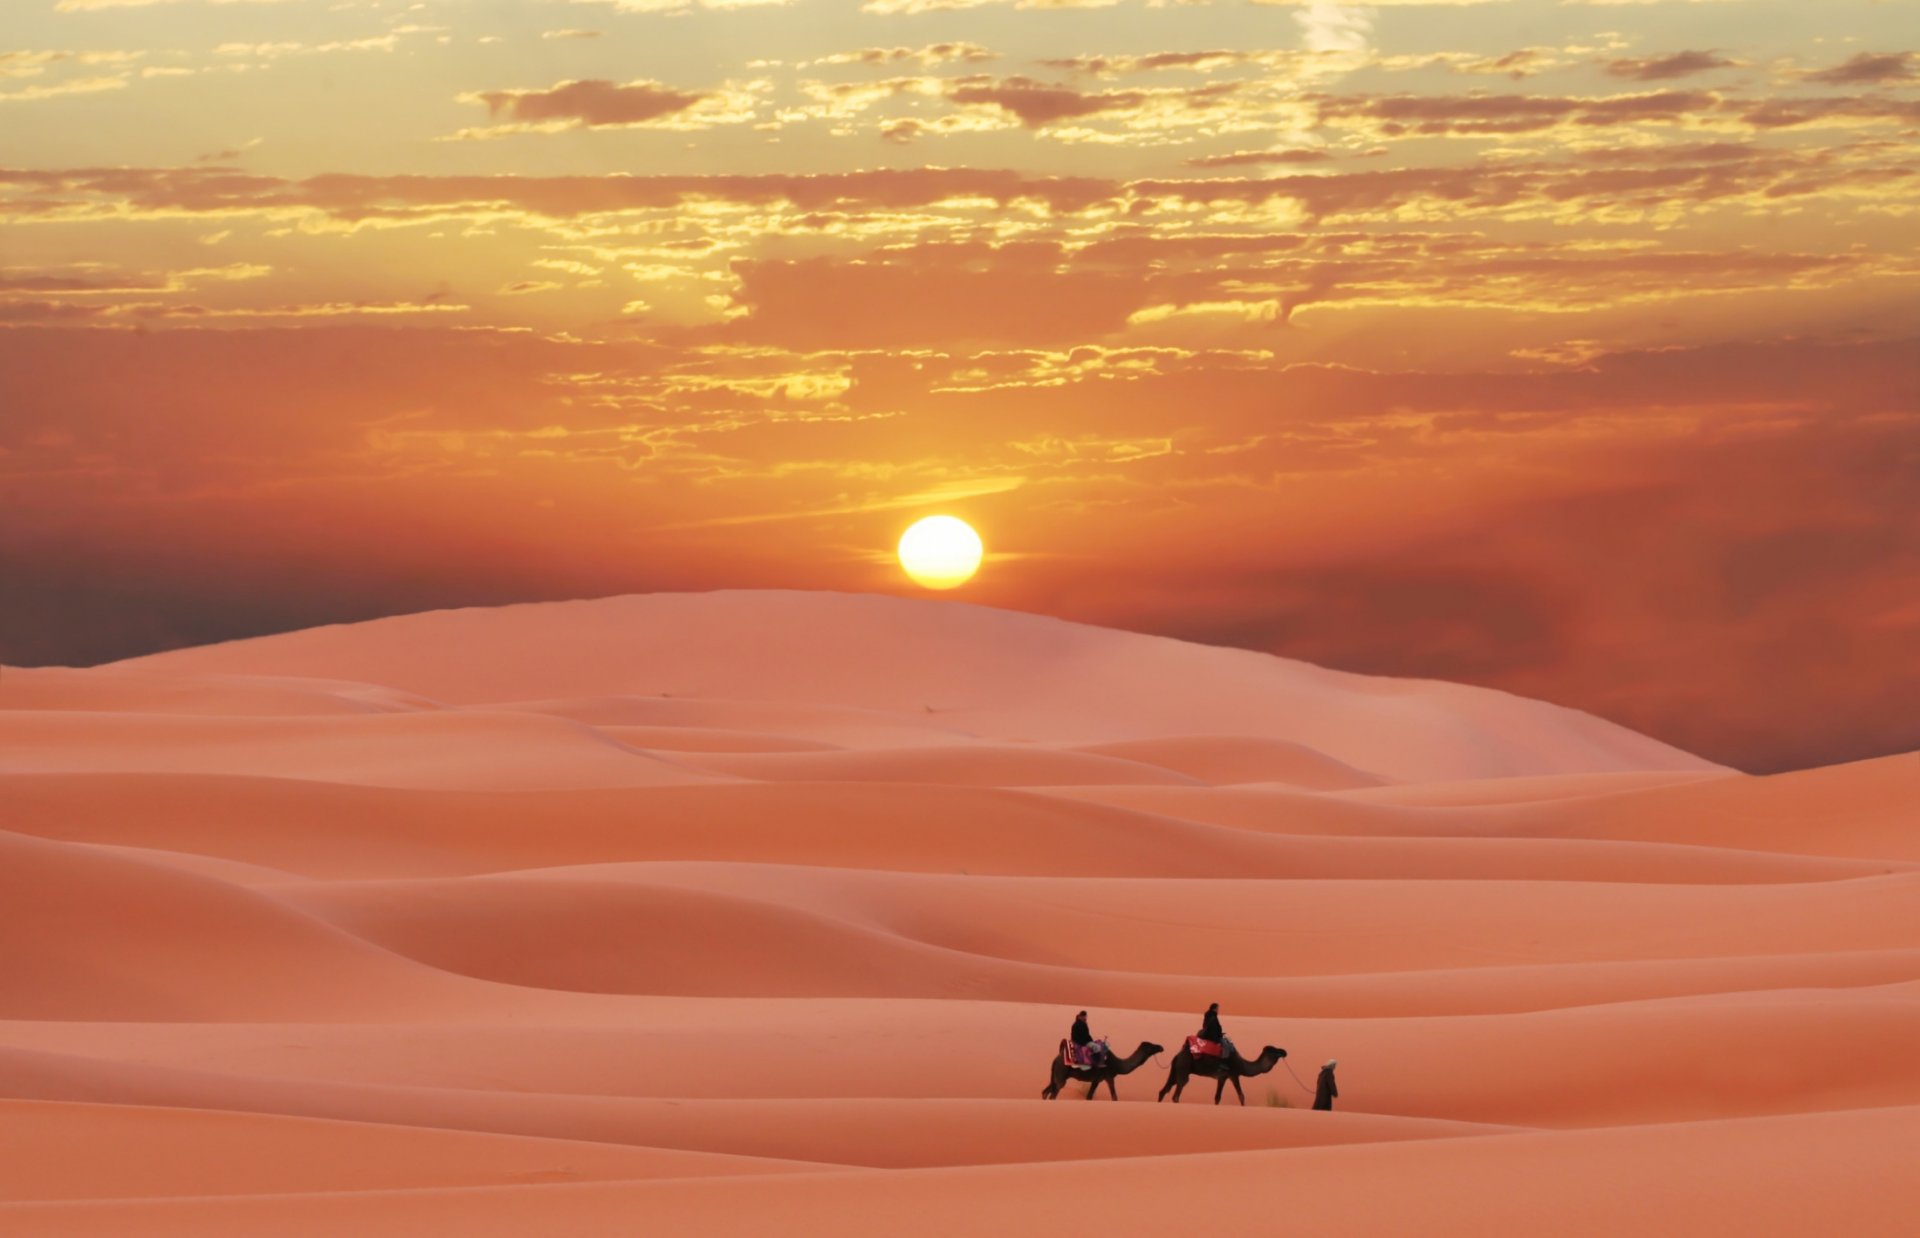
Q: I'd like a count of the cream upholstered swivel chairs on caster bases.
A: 0